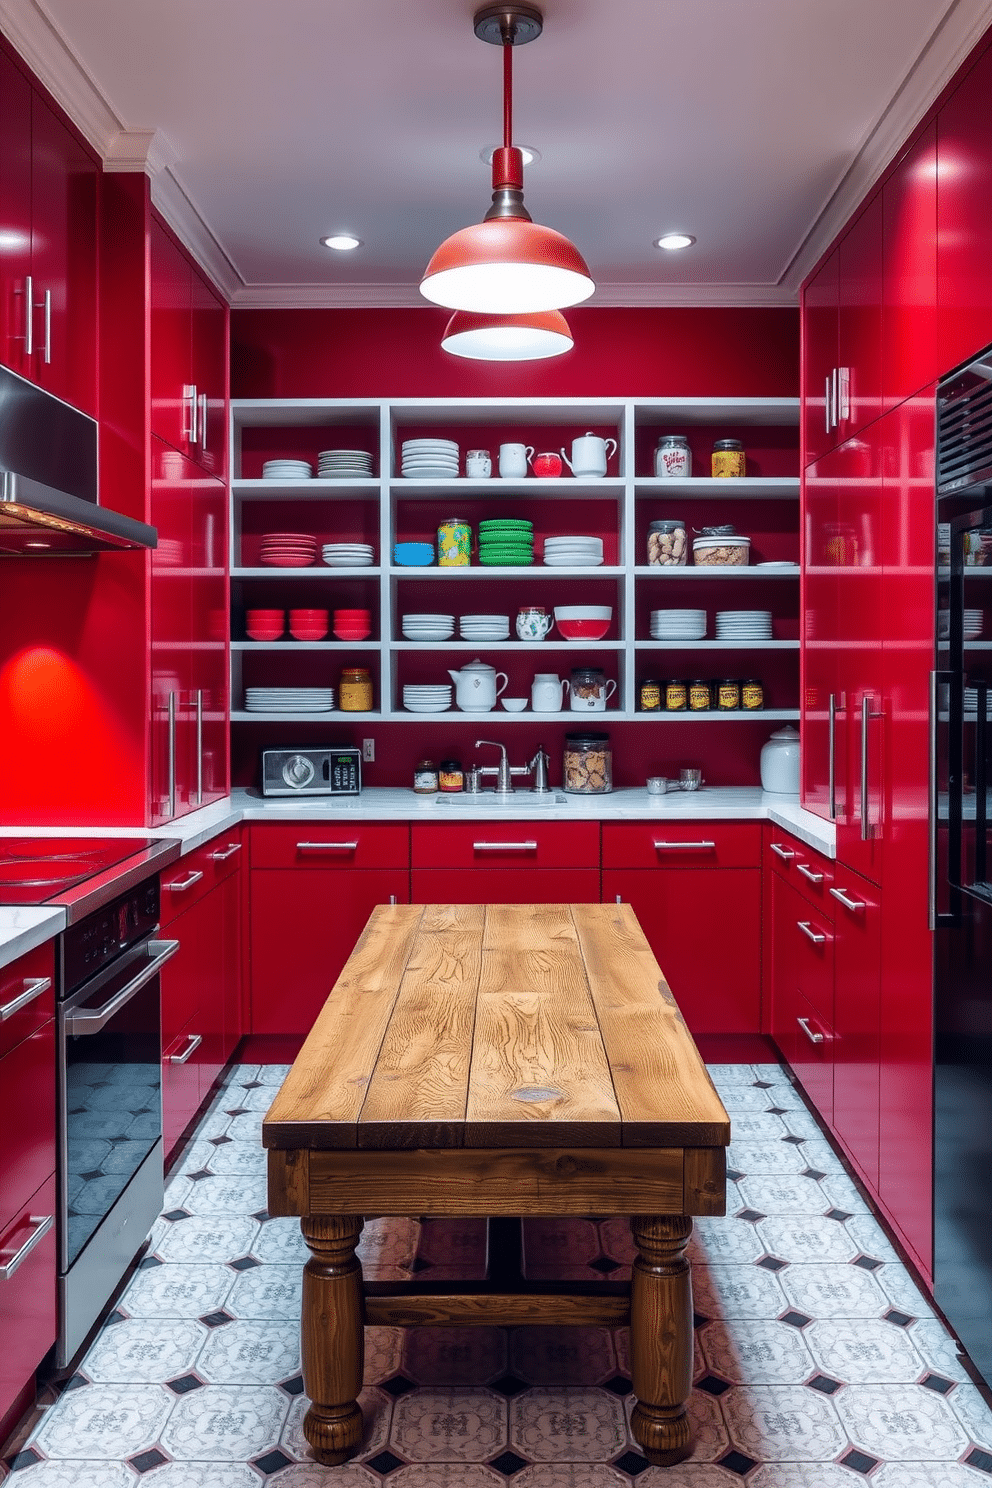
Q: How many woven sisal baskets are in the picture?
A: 0